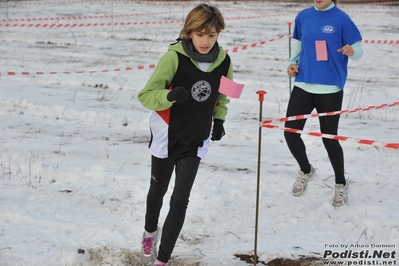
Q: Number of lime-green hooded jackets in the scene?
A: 1